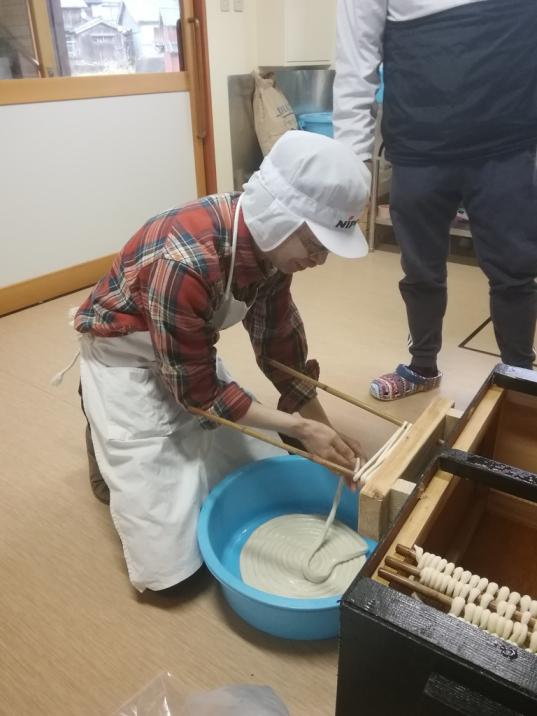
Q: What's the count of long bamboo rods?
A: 2